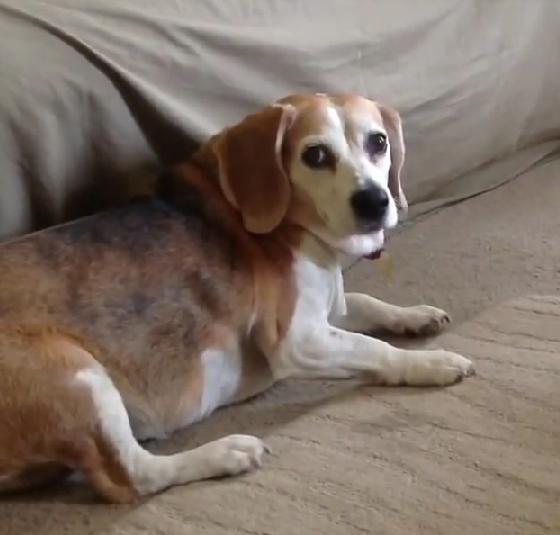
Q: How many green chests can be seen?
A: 0